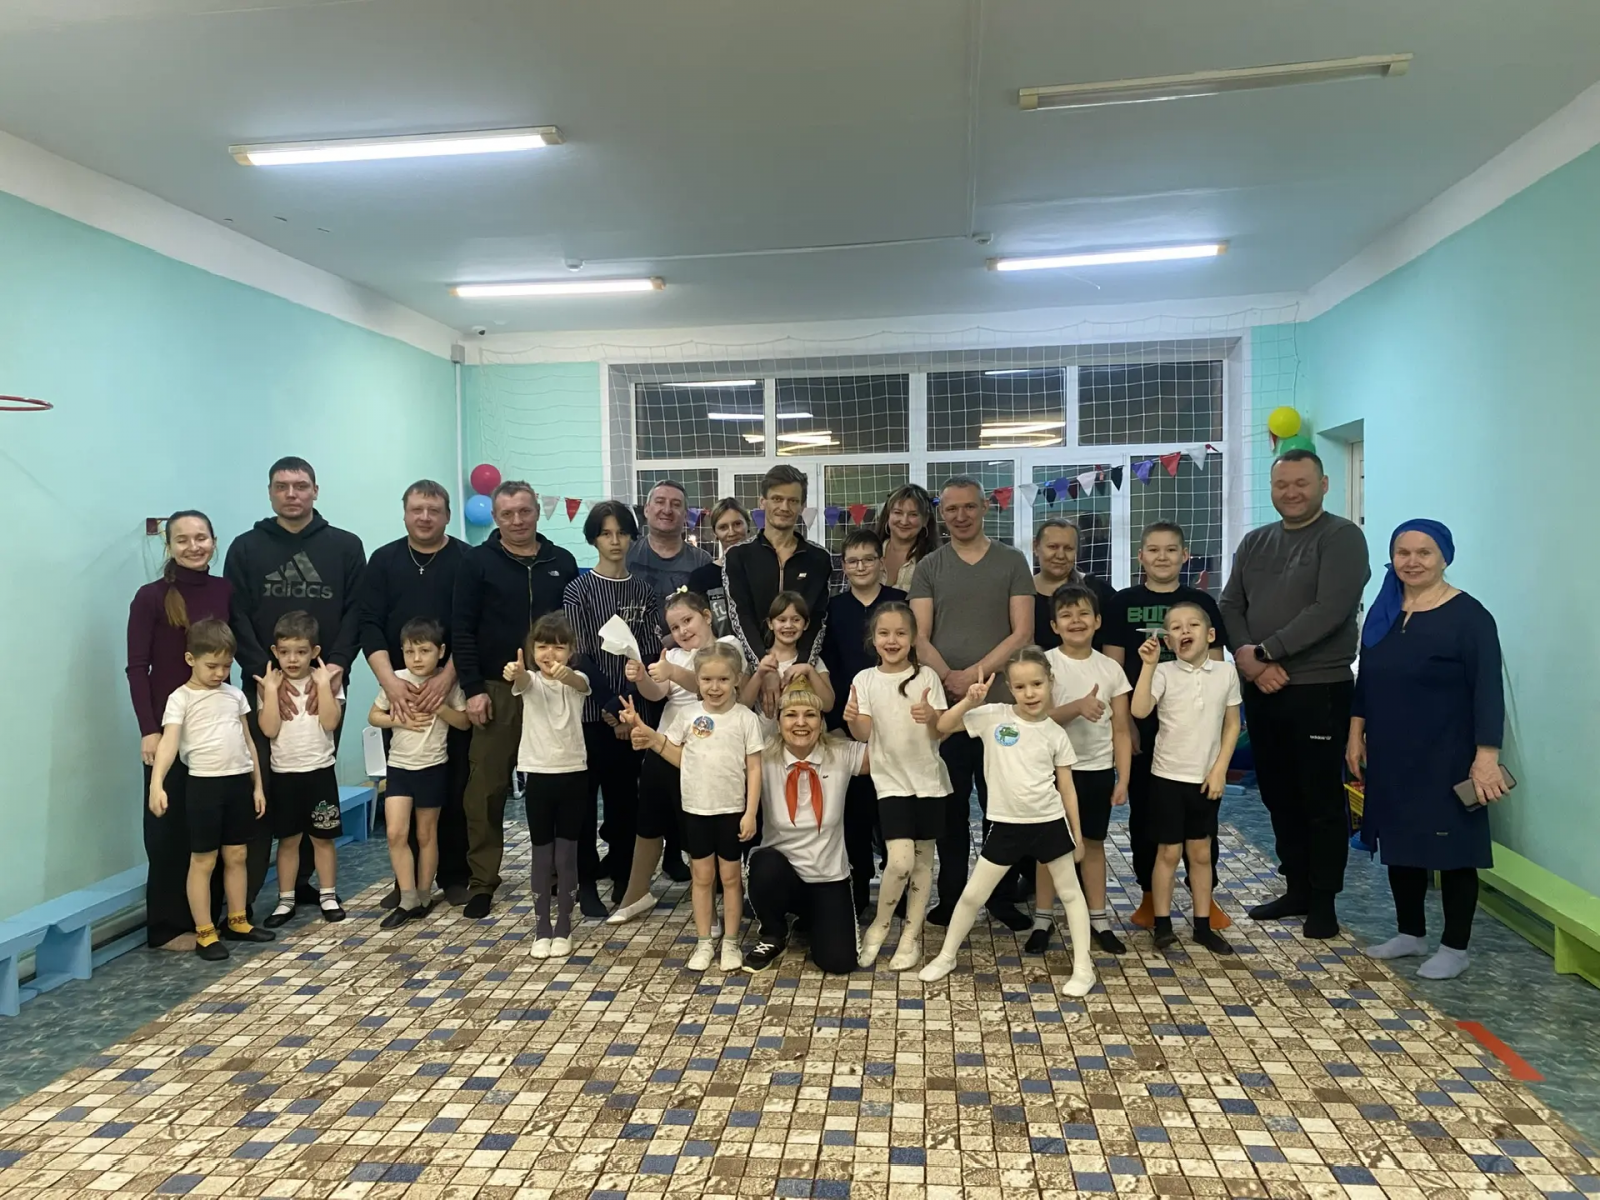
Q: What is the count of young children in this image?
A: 11